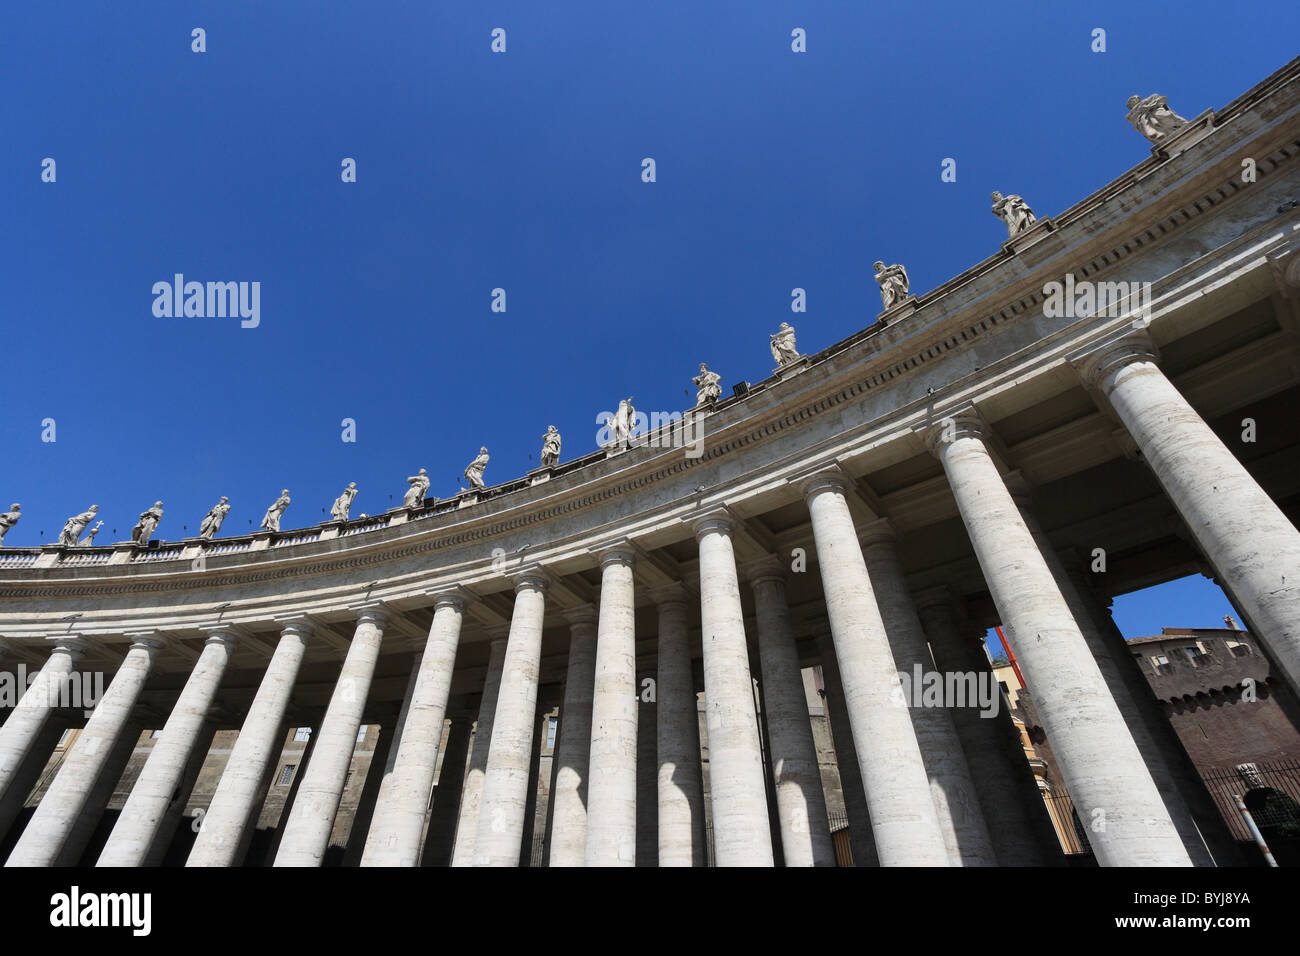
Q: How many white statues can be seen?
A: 15